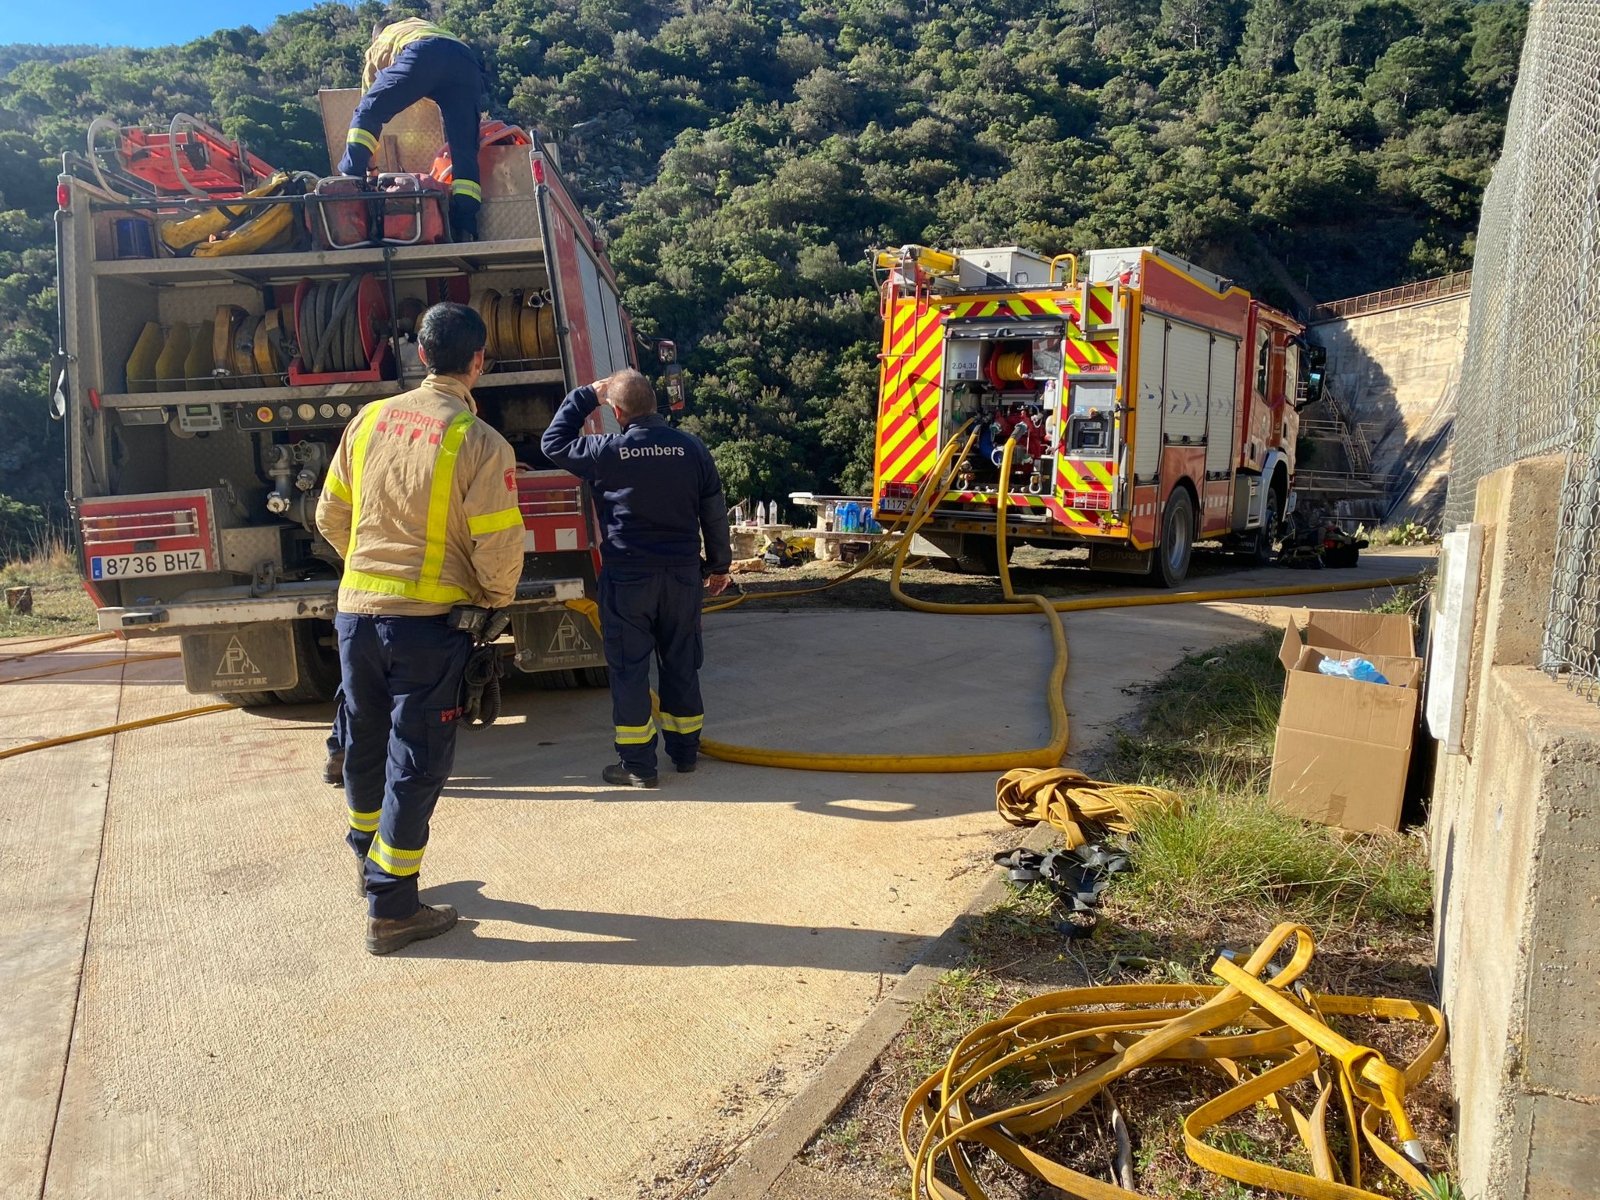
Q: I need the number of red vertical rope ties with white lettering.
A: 0